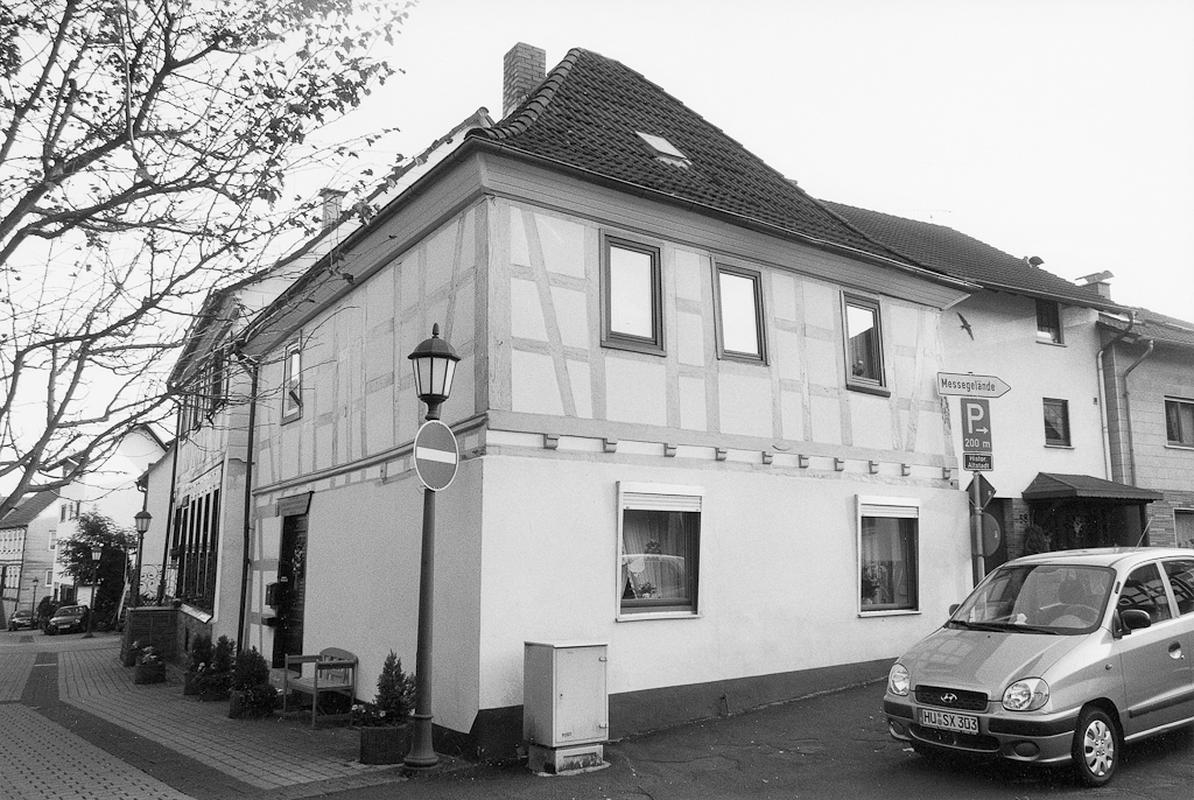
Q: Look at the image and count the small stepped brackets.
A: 10